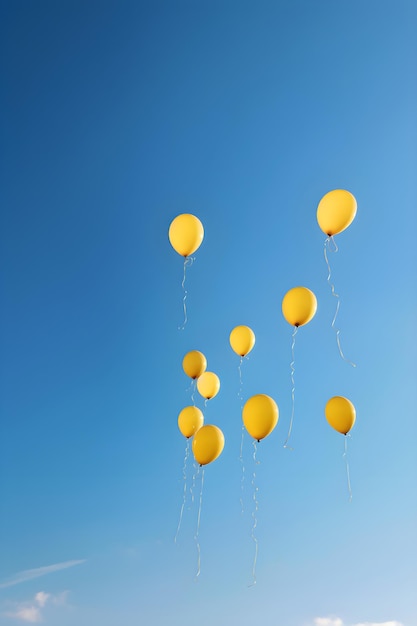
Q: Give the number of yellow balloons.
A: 10